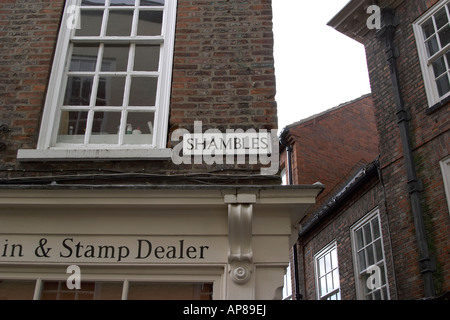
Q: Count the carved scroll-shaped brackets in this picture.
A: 1